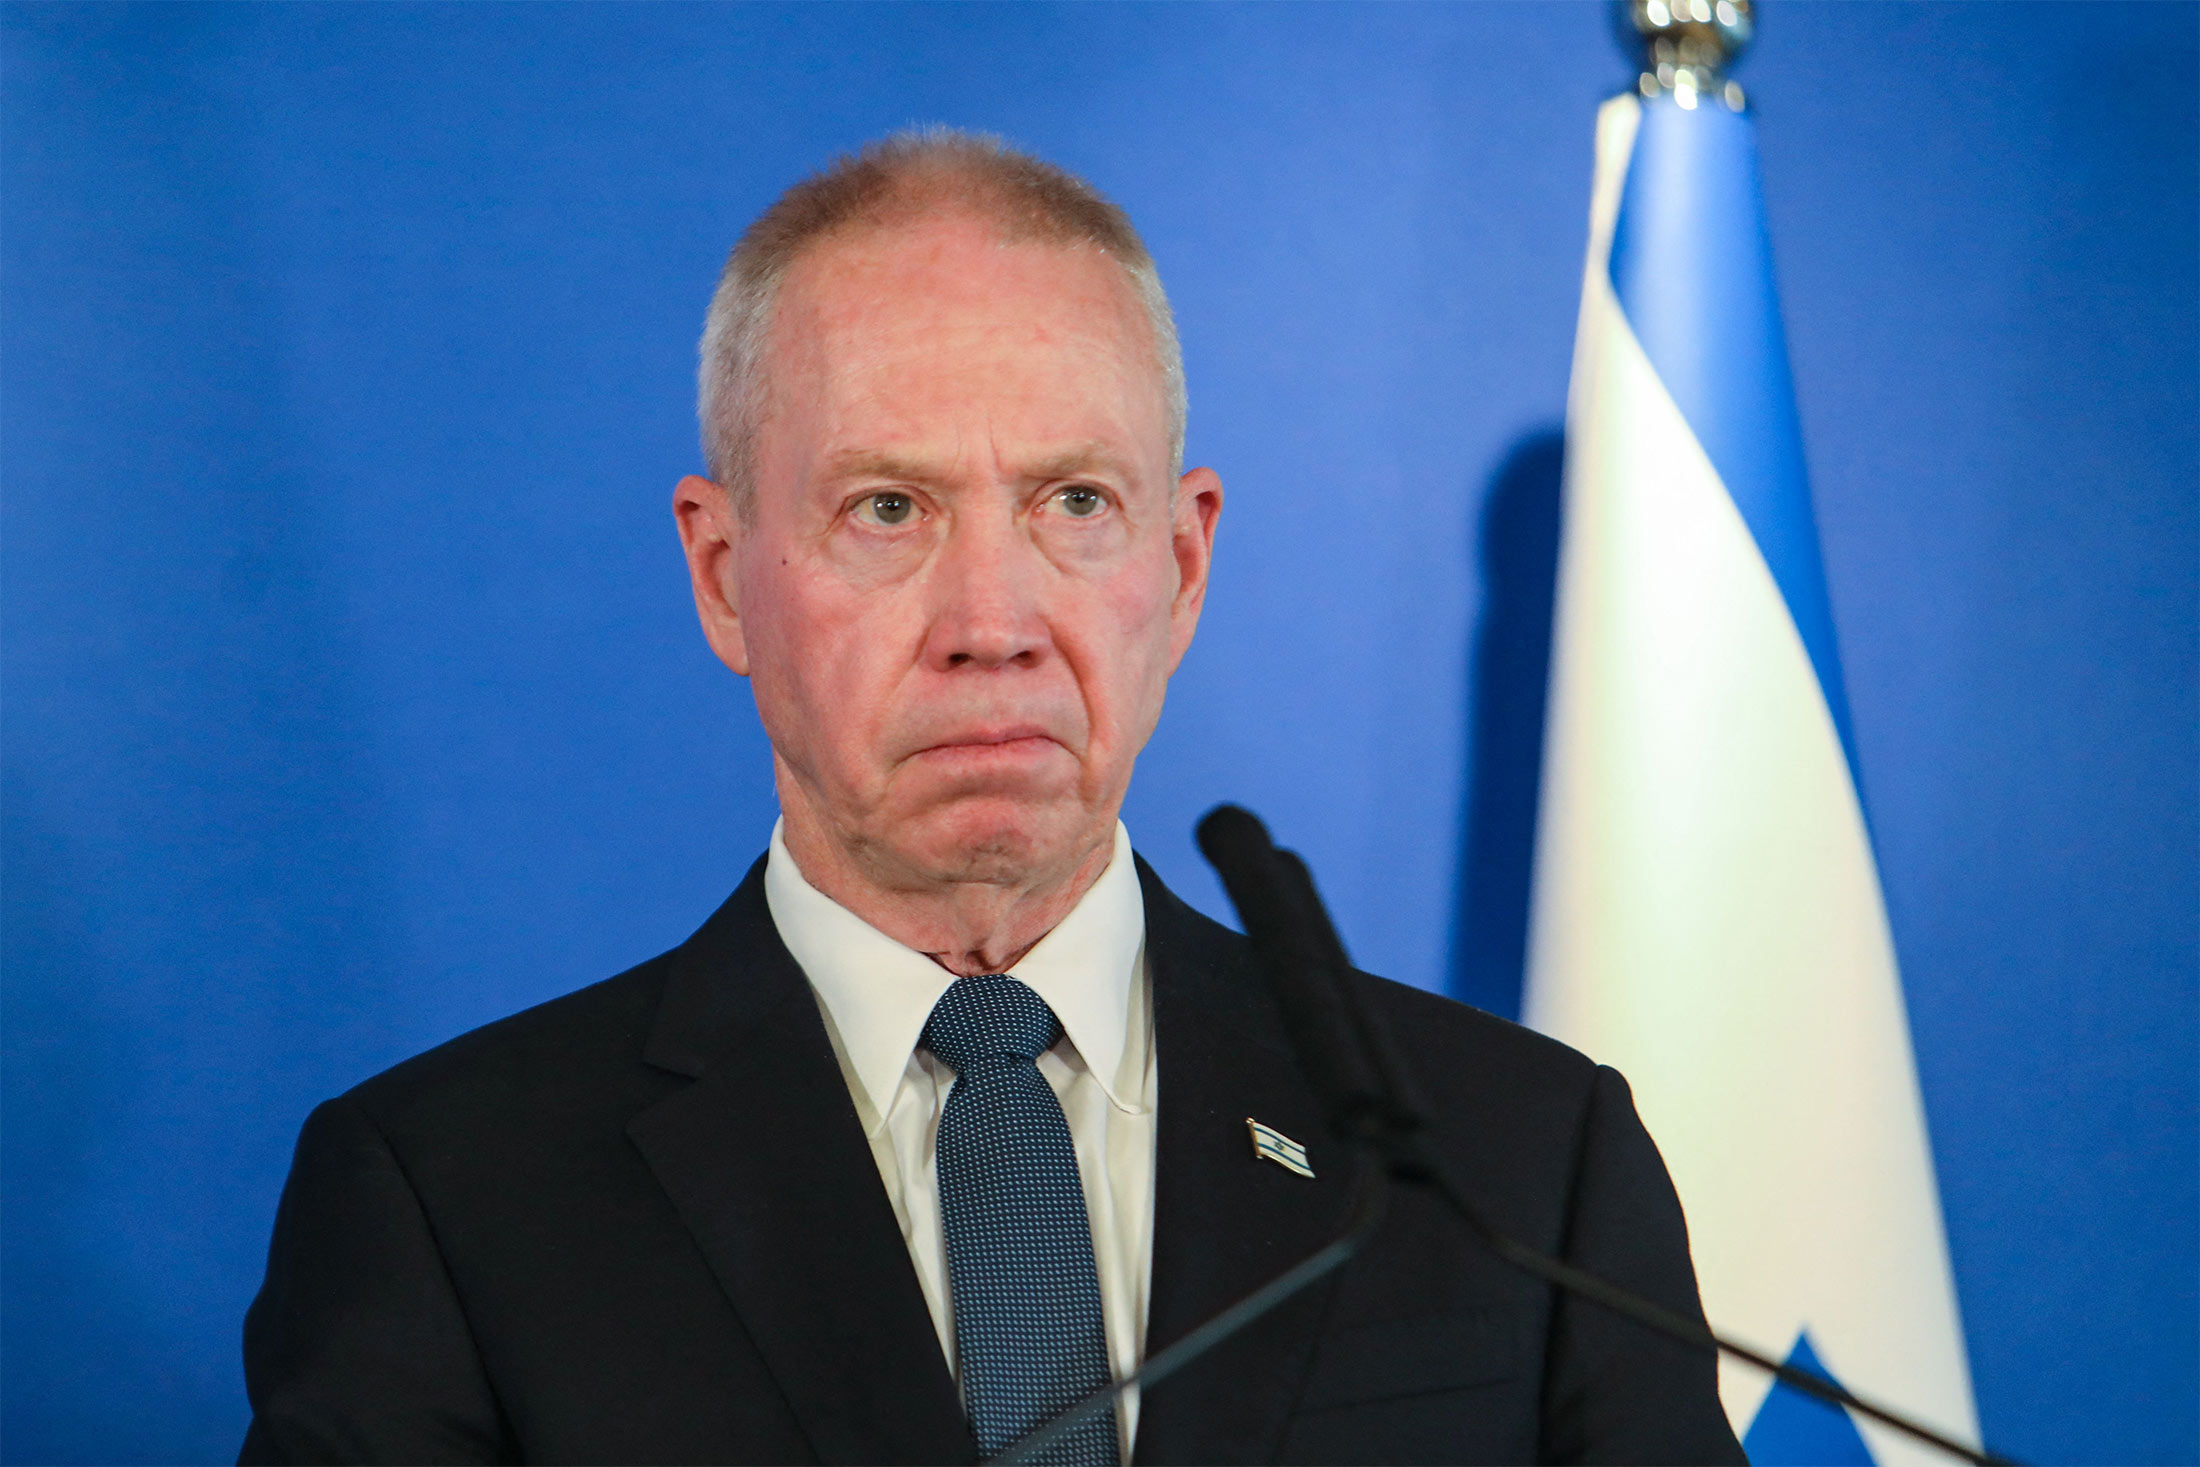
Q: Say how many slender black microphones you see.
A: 2